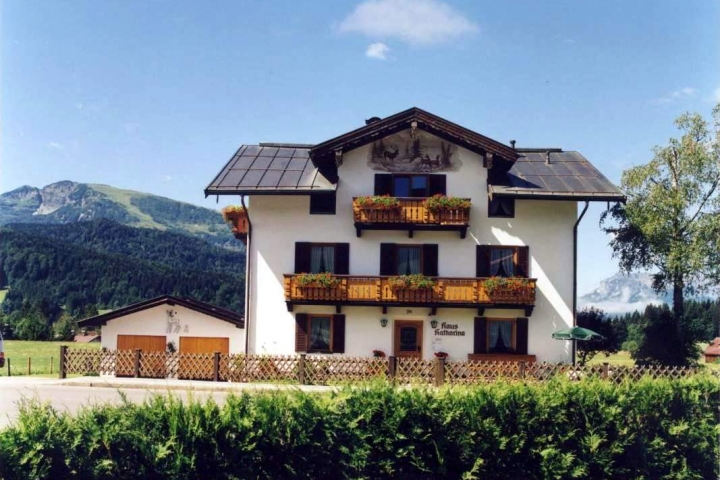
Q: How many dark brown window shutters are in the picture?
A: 12